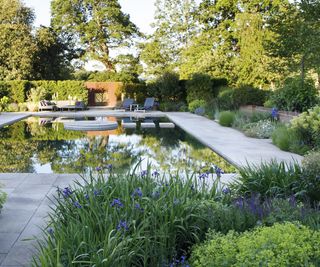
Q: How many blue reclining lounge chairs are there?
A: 2